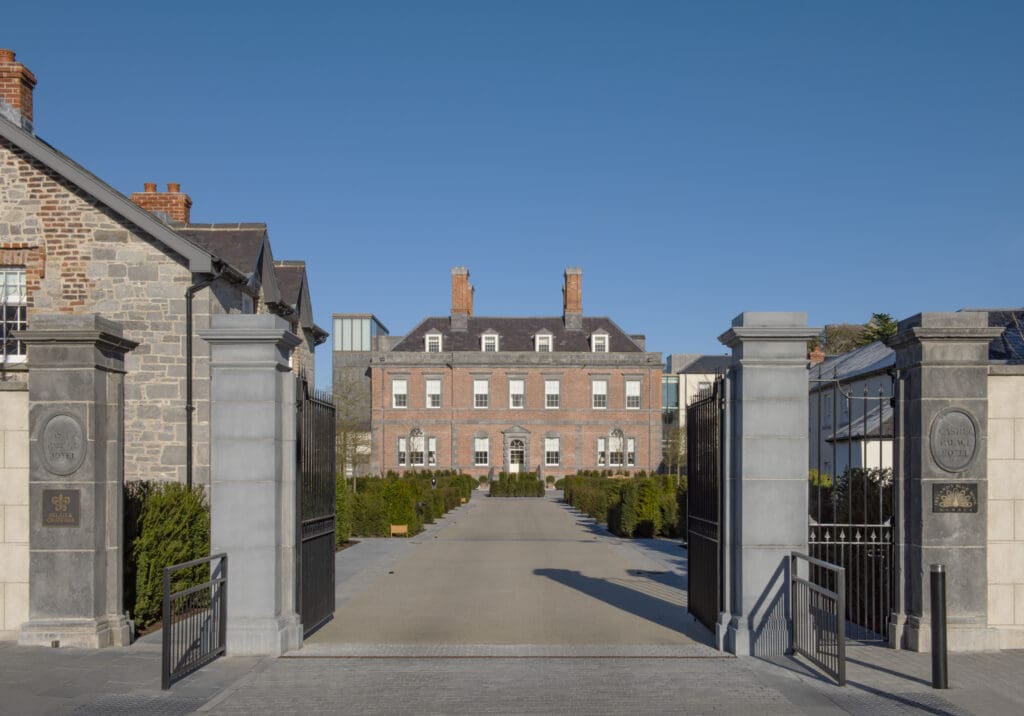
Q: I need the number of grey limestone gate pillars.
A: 4